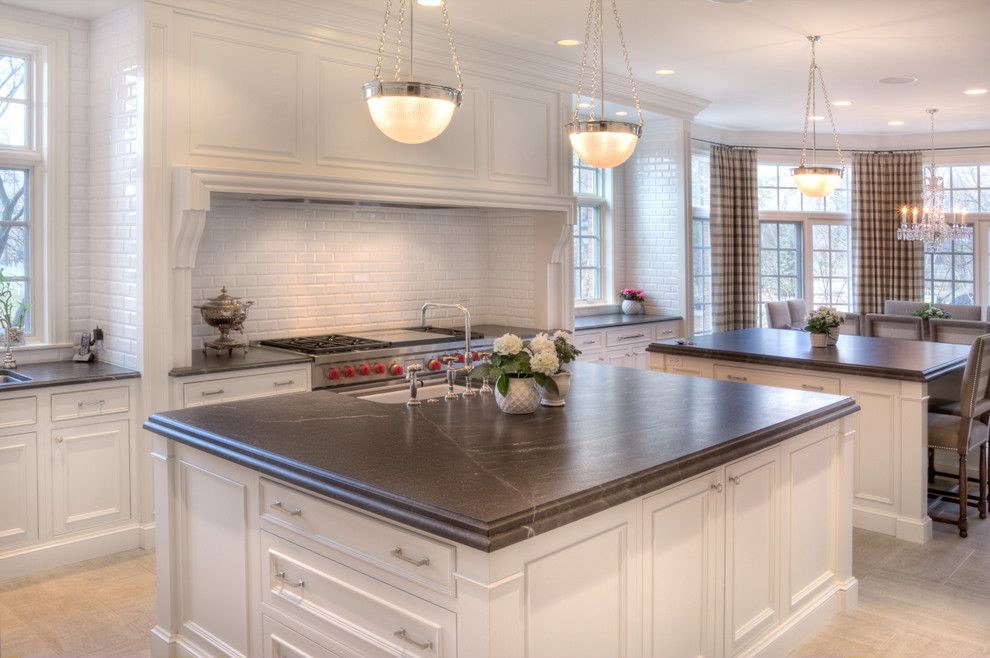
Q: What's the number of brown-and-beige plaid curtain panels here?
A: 2